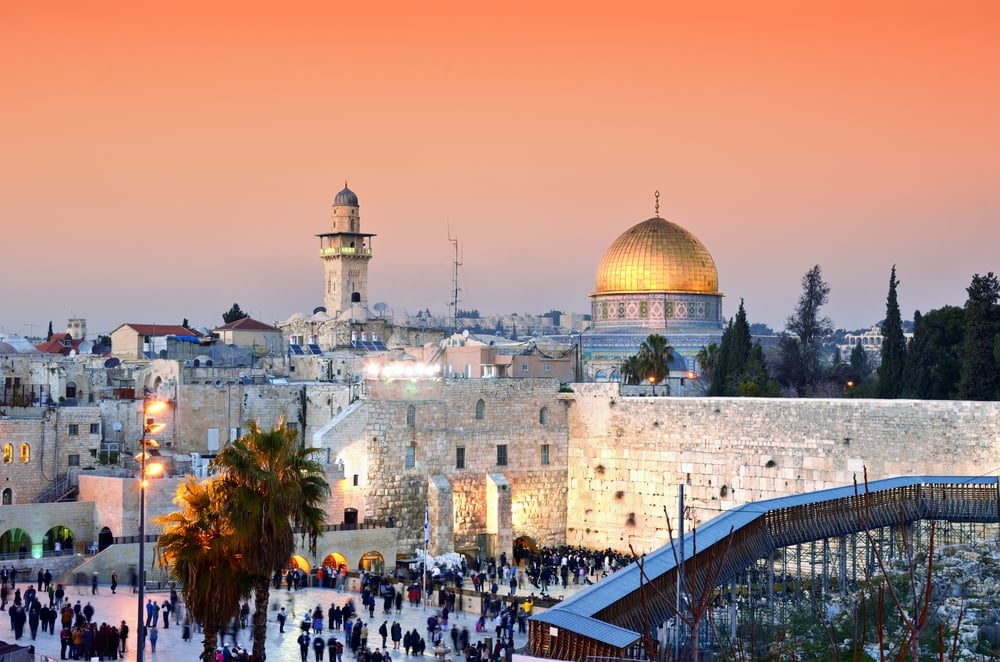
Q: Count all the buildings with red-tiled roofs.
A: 3